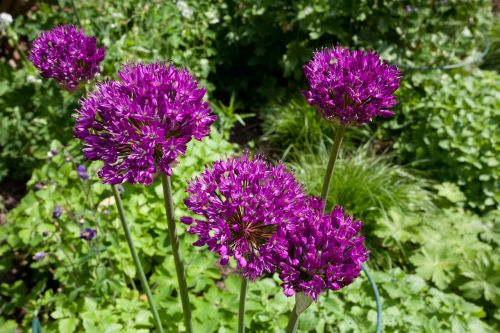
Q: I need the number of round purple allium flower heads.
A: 5